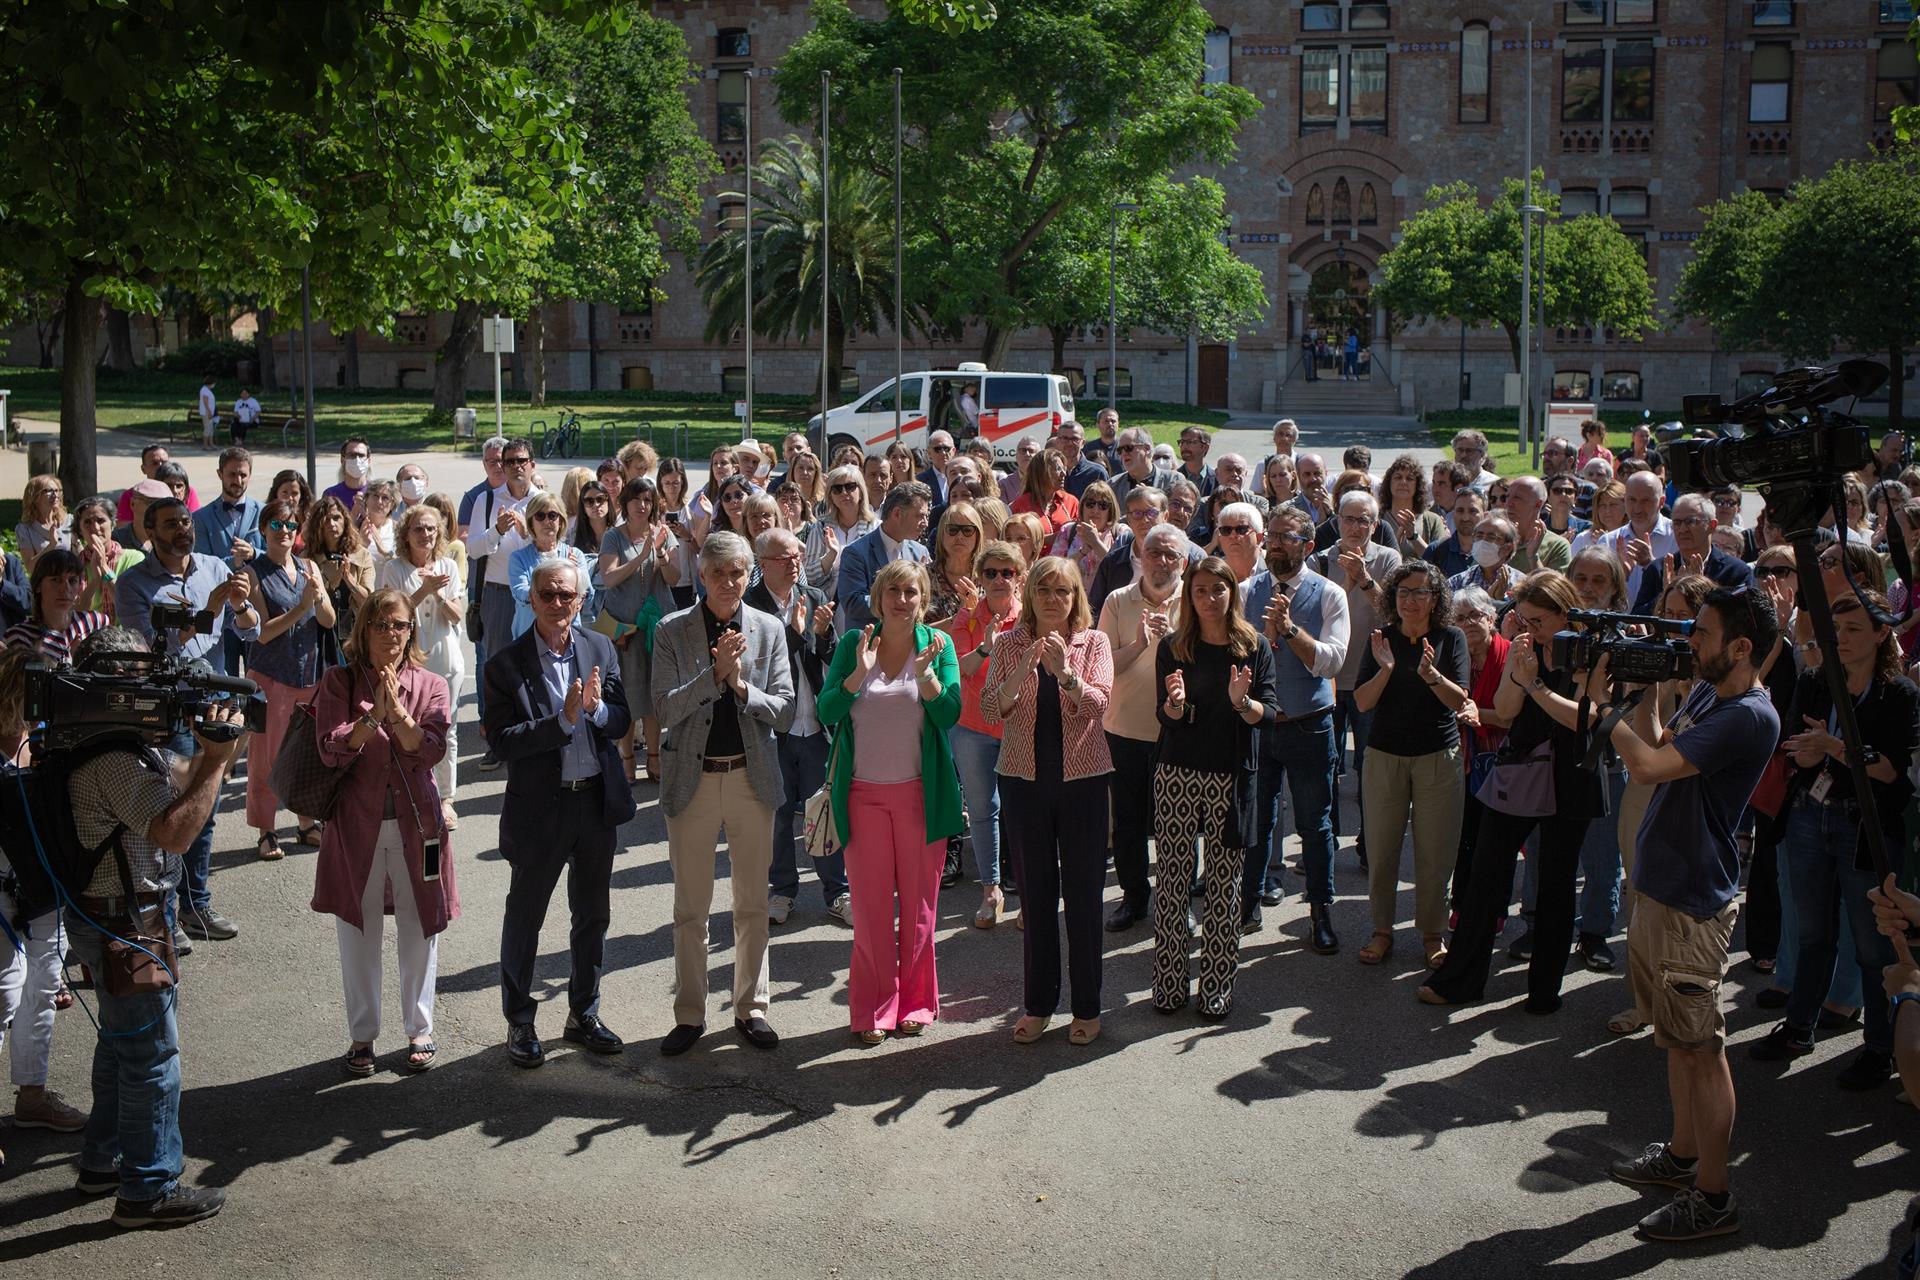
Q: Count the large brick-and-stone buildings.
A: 1